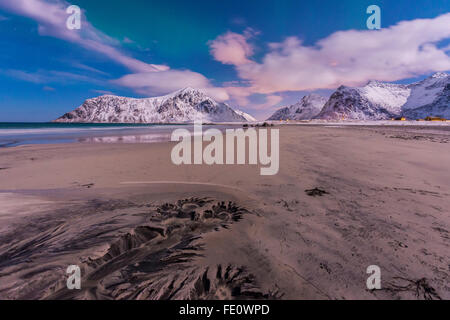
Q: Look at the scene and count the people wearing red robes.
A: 0